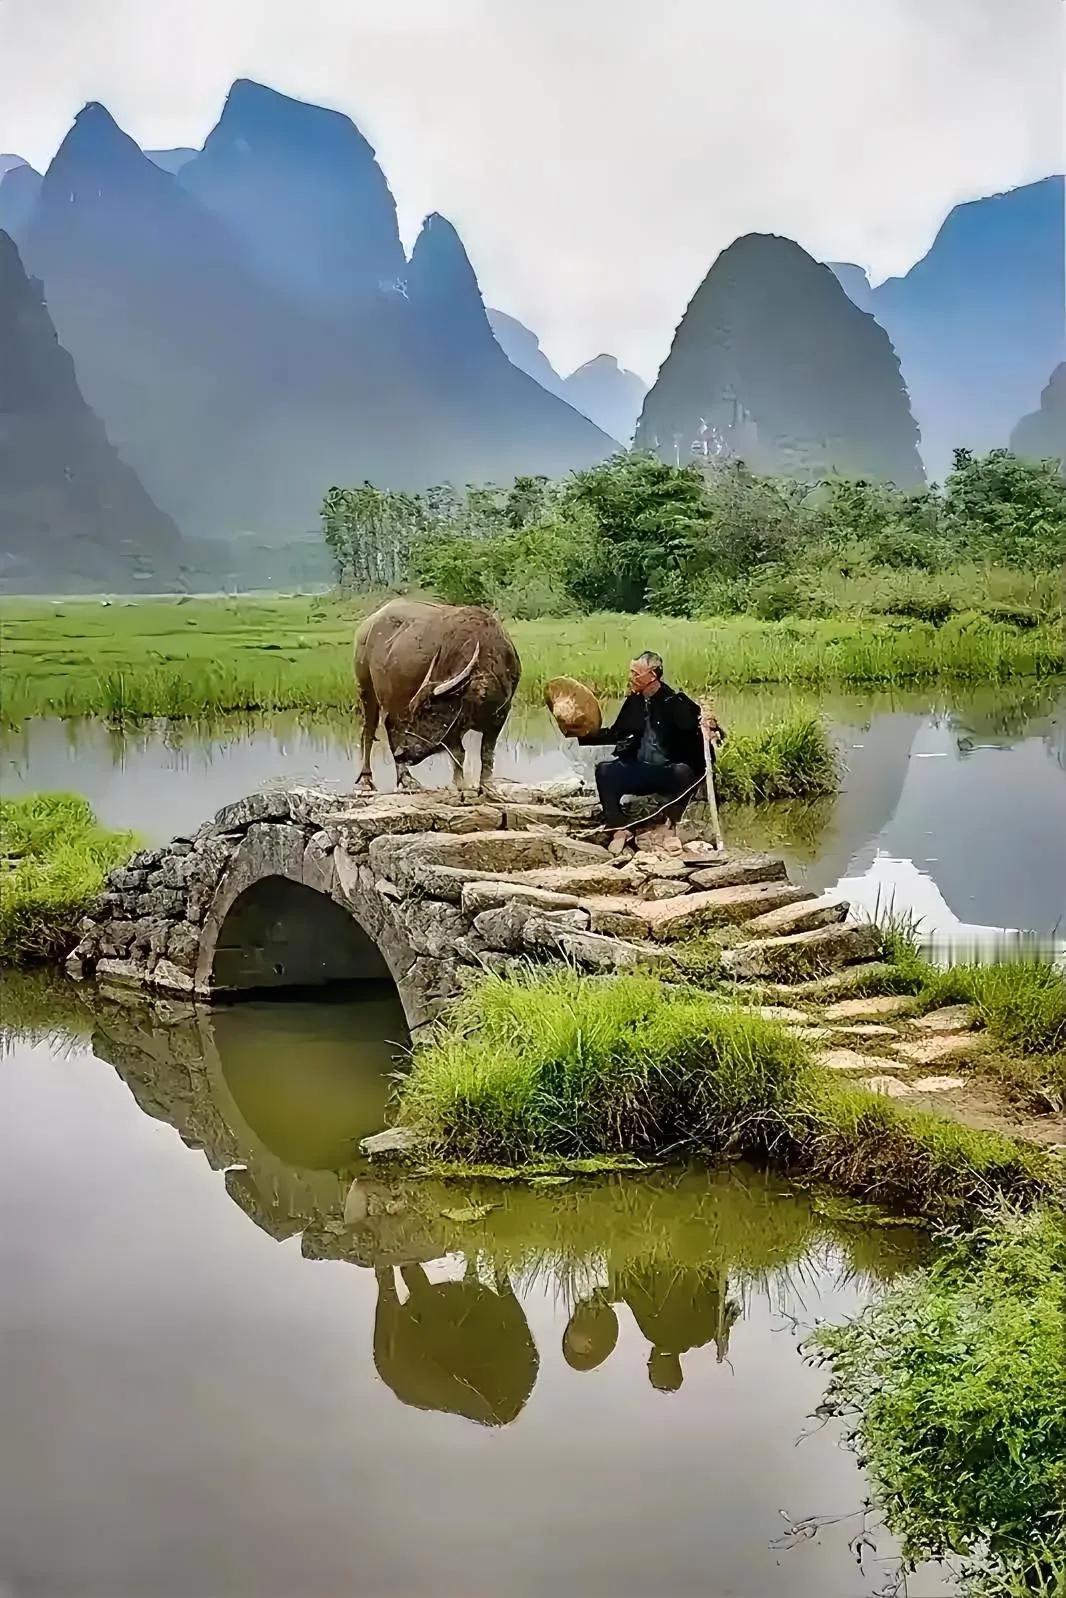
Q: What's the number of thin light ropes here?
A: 1